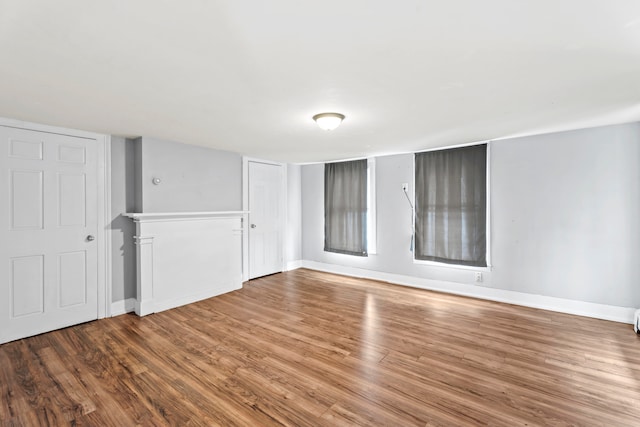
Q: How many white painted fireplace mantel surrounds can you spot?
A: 1